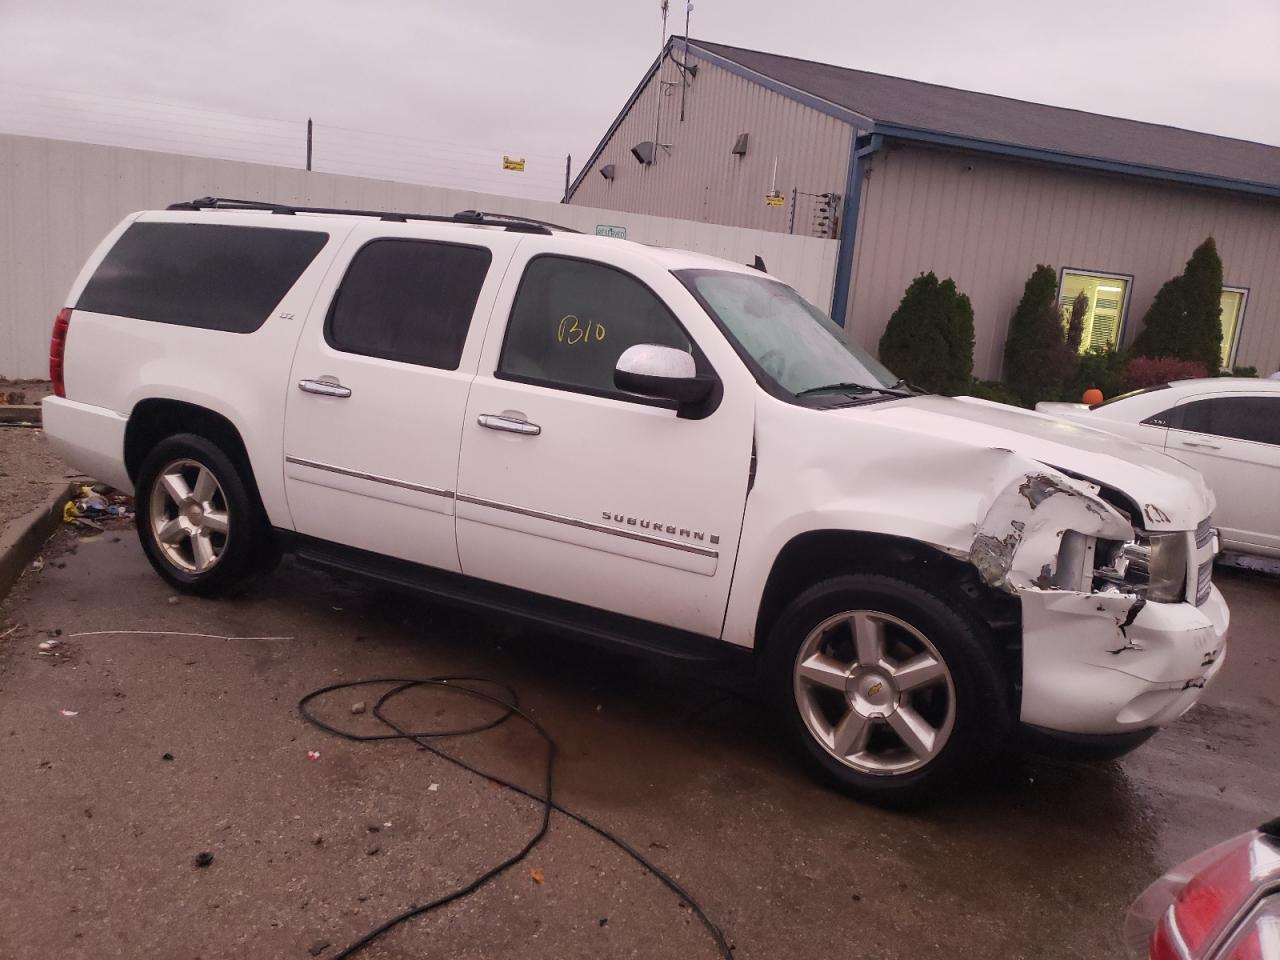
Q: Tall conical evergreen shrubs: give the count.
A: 3